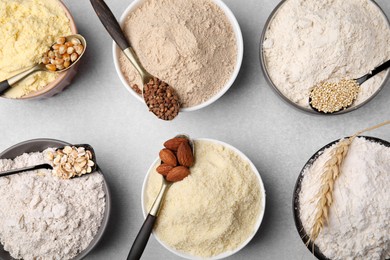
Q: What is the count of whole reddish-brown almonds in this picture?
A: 5